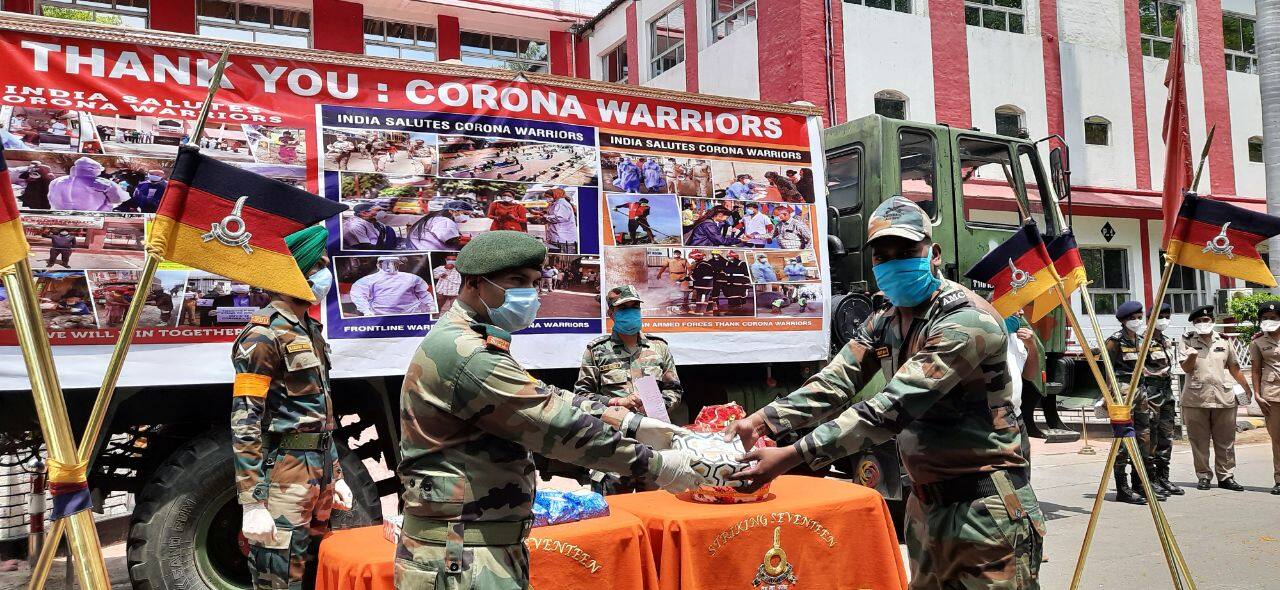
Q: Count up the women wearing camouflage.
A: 2